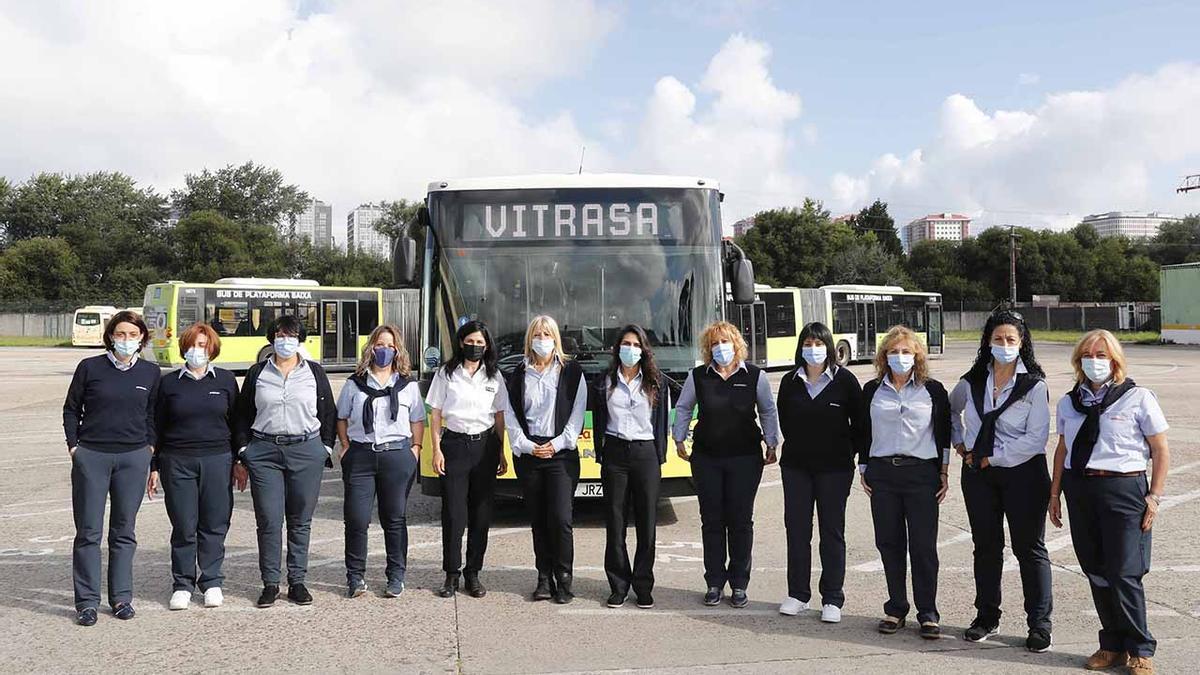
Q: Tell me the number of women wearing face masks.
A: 12